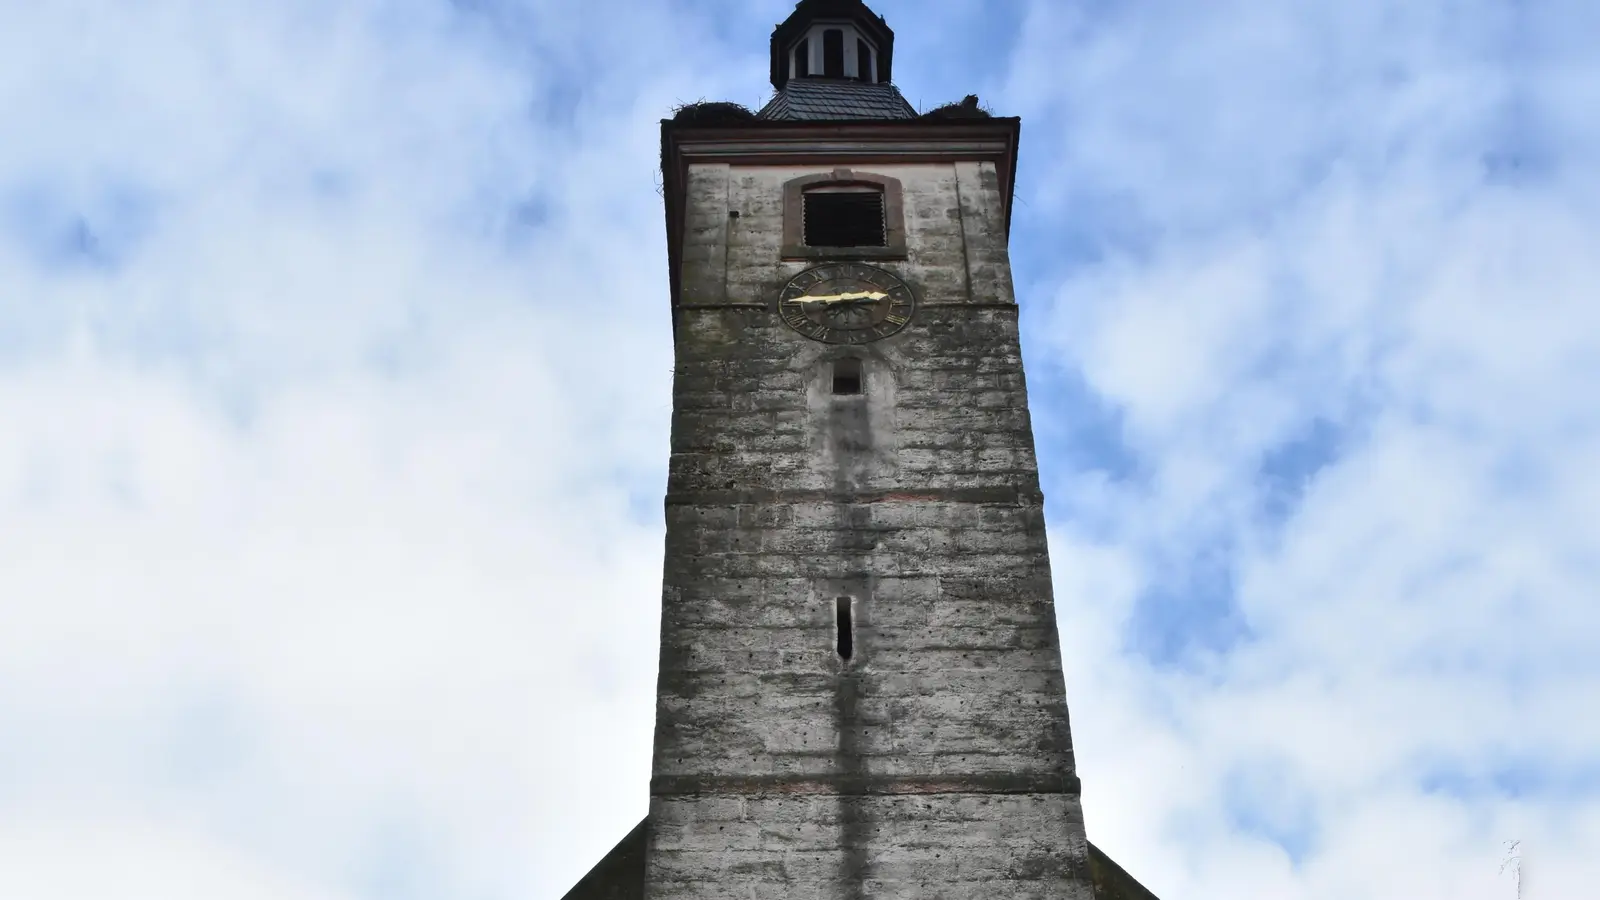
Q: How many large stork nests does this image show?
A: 2